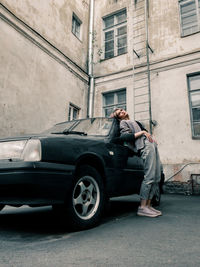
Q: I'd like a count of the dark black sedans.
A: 1